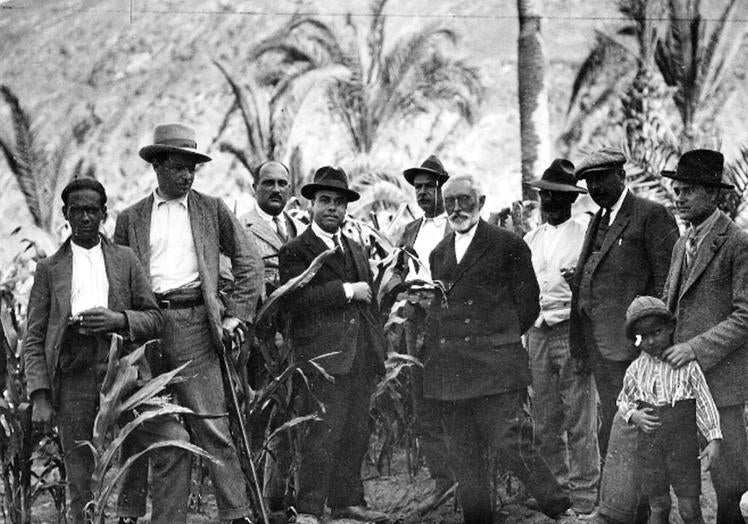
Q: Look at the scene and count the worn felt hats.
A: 5